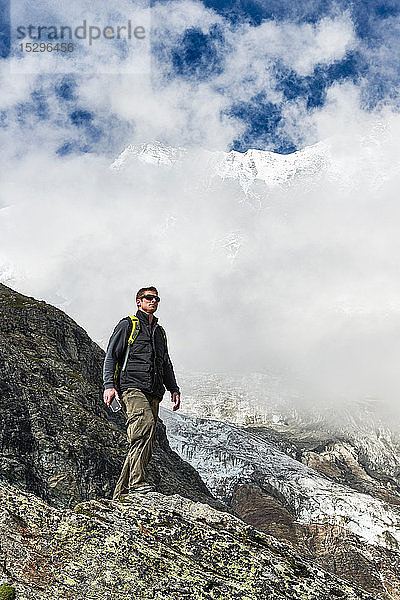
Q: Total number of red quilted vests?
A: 0